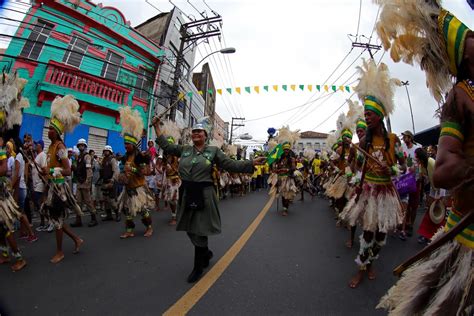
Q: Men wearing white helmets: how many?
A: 2